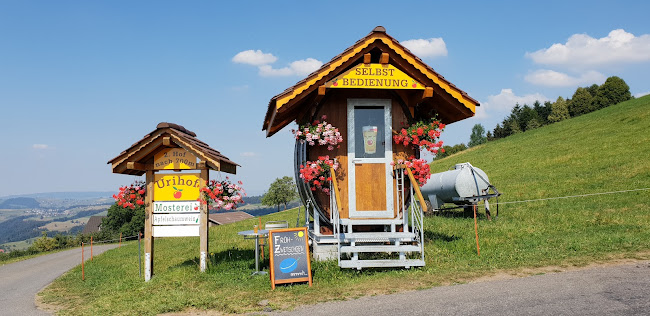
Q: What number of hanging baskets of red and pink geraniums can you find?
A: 6